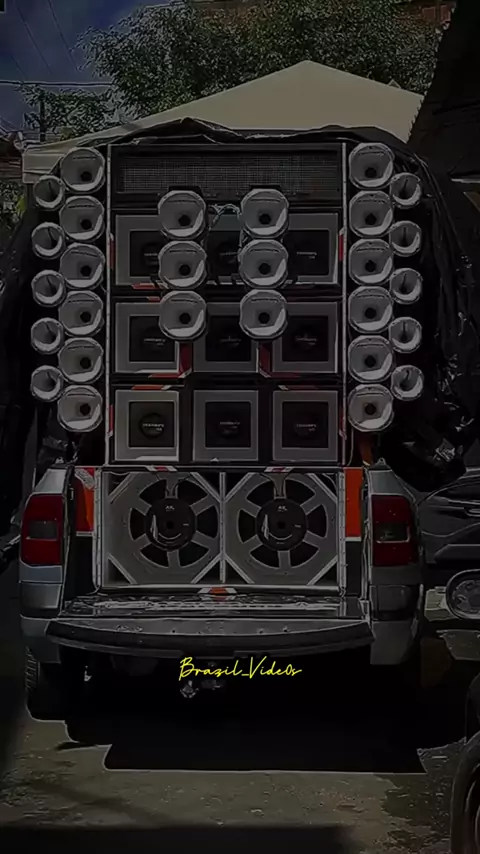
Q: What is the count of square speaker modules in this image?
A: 9